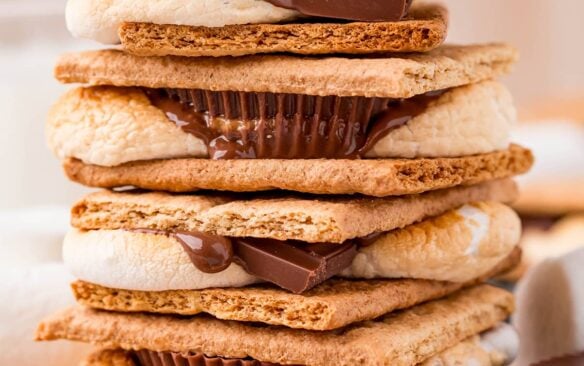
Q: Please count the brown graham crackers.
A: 6